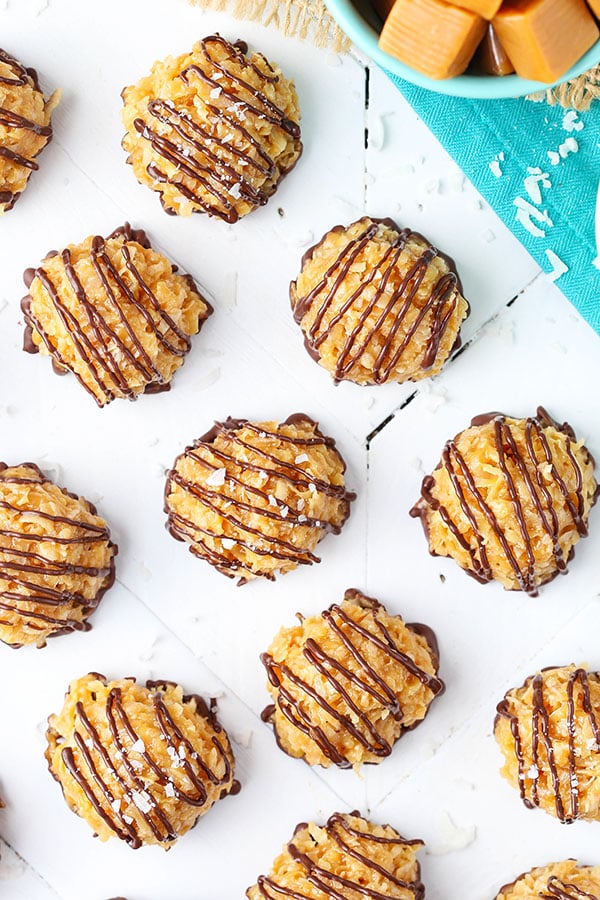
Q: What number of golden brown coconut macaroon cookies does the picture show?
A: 12